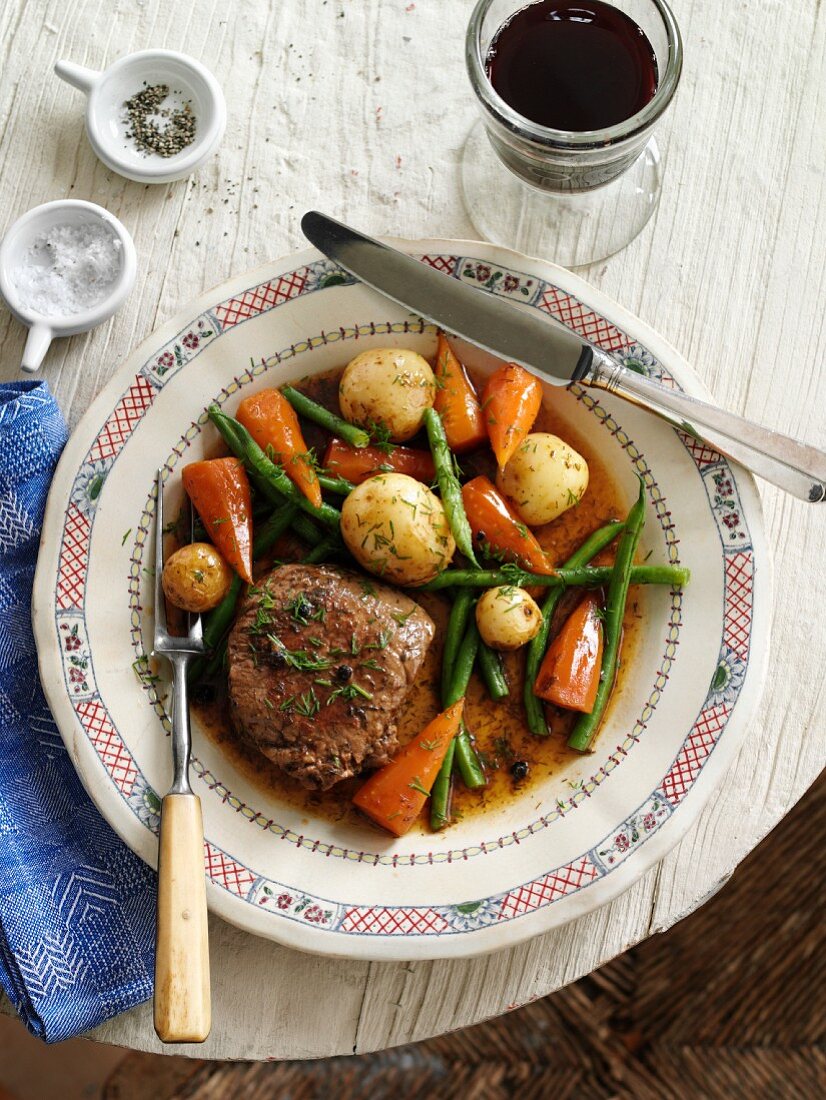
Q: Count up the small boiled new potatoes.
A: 5